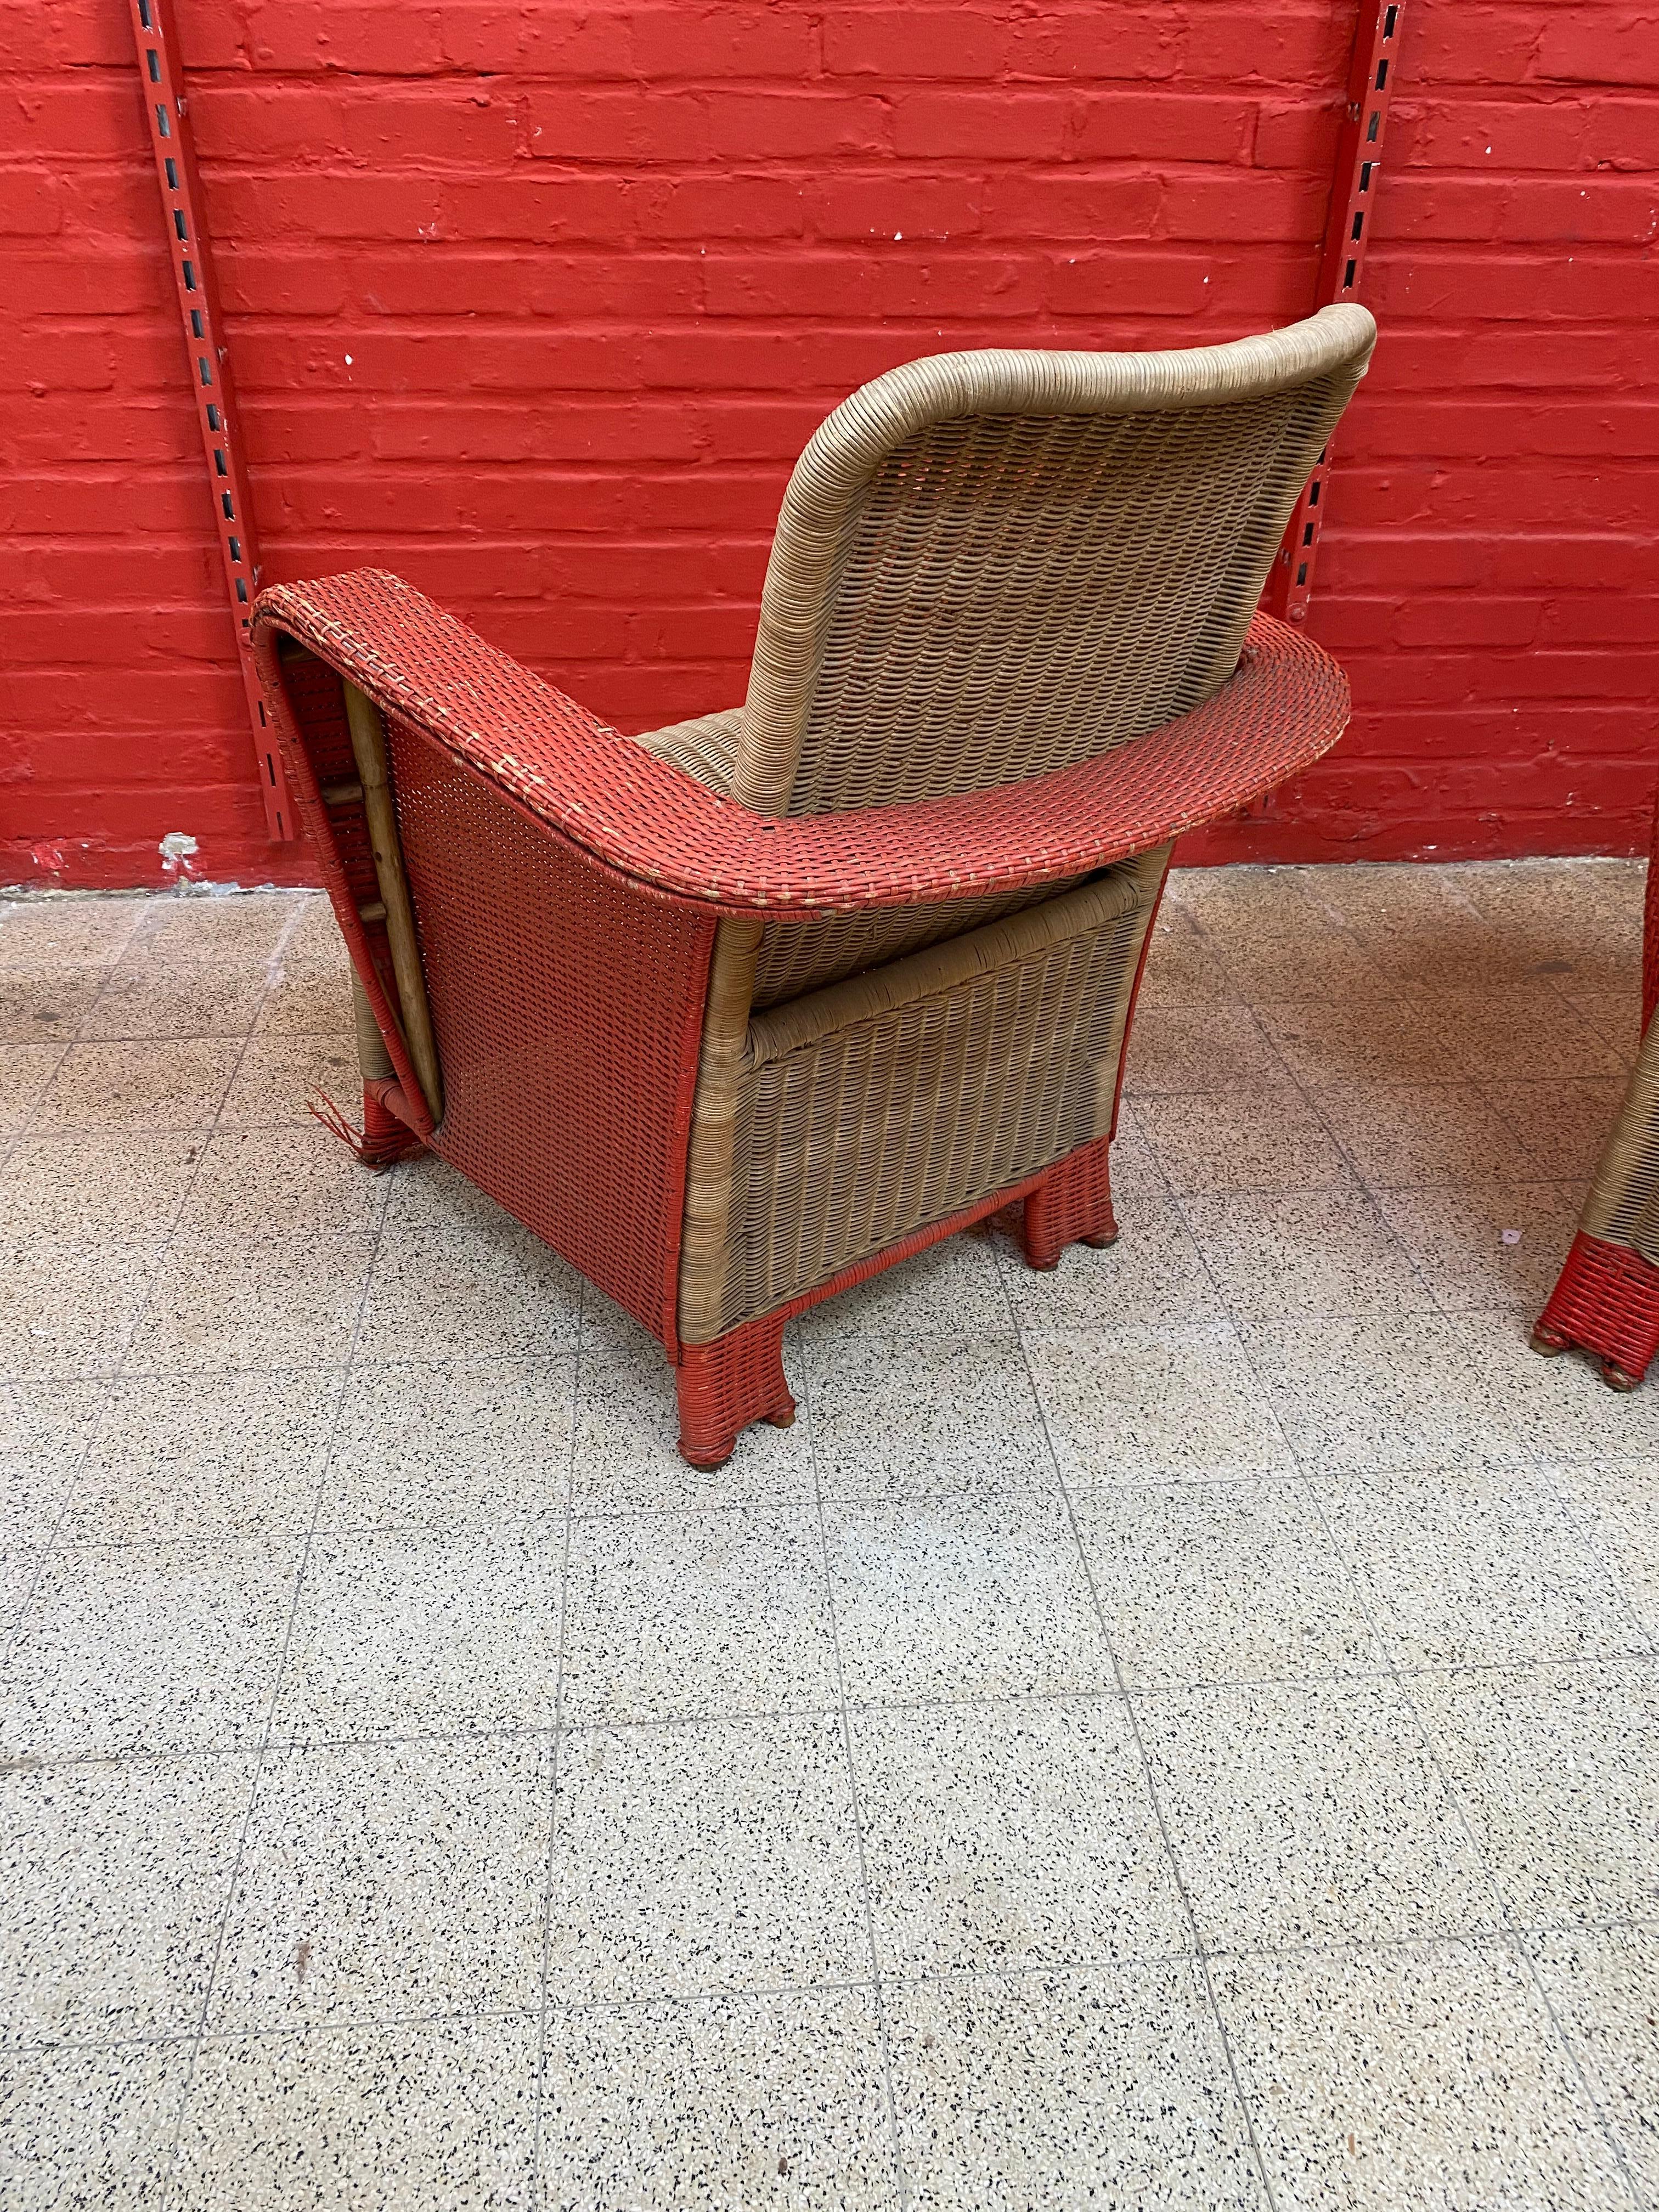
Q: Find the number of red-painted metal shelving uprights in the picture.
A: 2